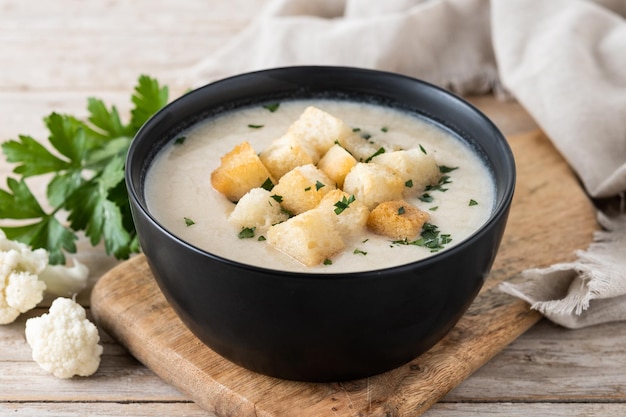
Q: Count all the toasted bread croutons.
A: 11